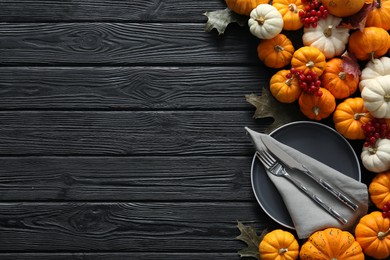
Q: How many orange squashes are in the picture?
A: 15